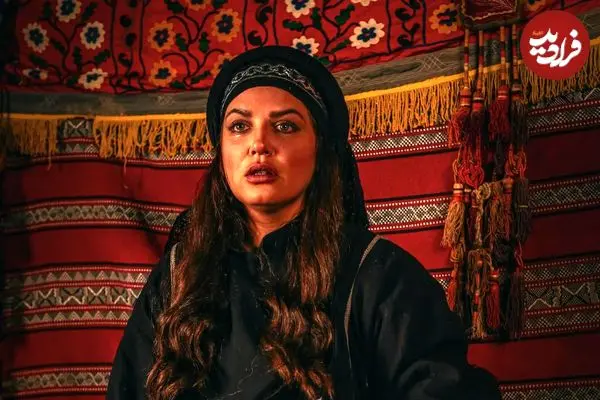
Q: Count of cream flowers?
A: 9